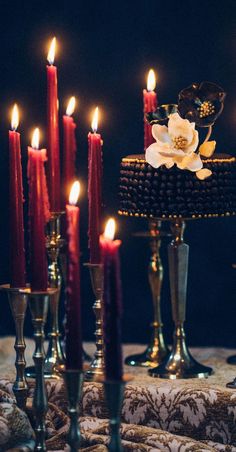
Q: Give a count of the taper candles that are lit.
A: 8